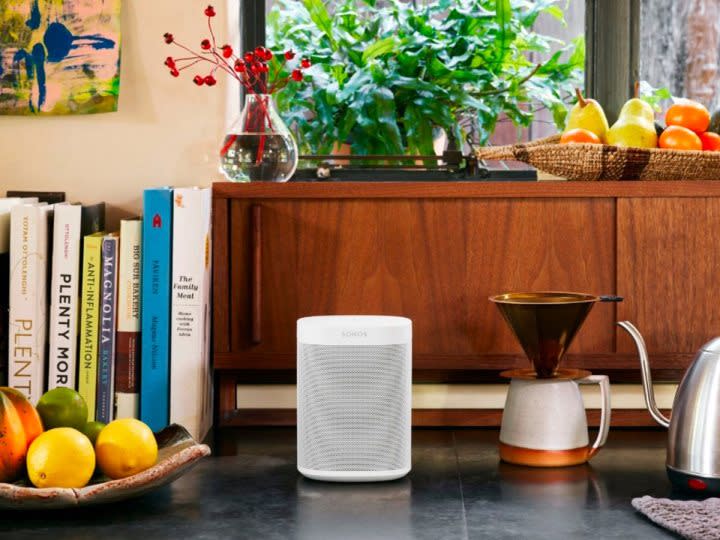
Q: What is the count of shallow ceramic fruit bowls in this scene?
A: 1